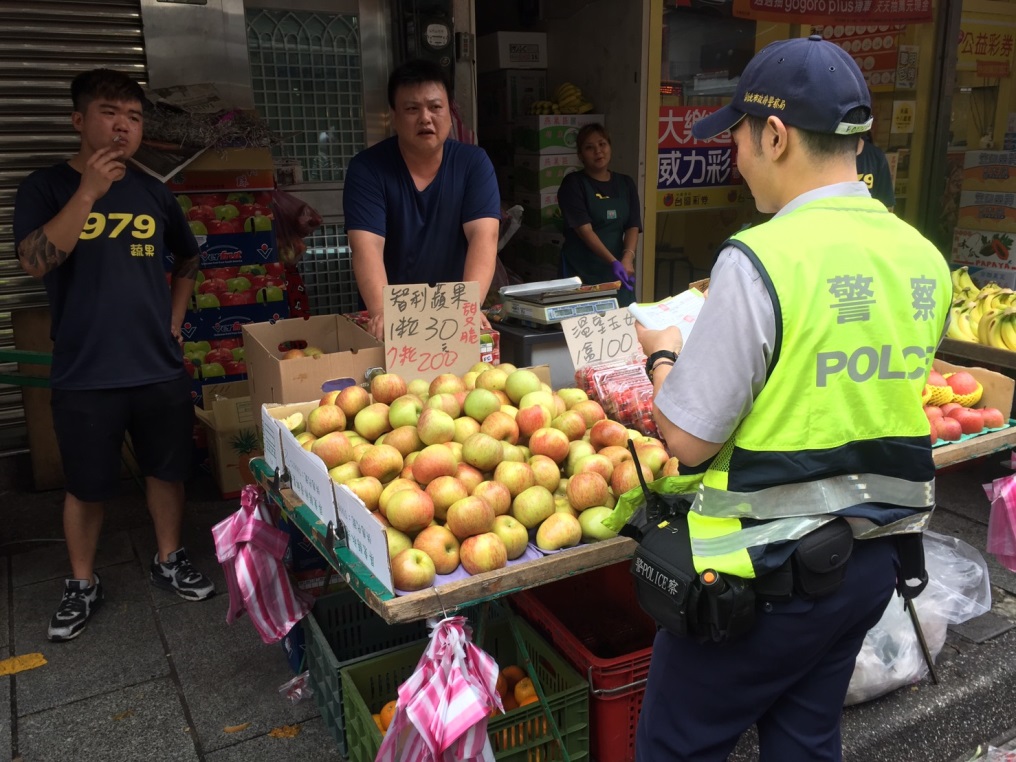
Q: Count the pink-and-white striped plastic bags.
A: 3